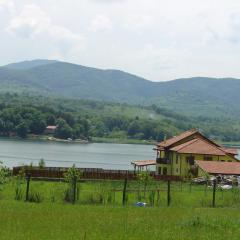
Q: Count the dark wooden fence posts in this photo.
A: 5